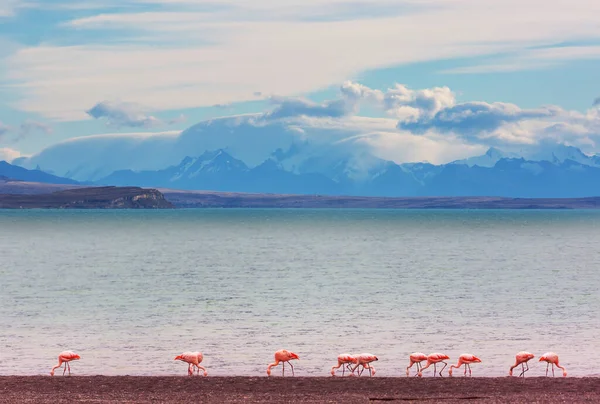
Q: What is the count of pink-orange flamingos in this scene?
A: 12